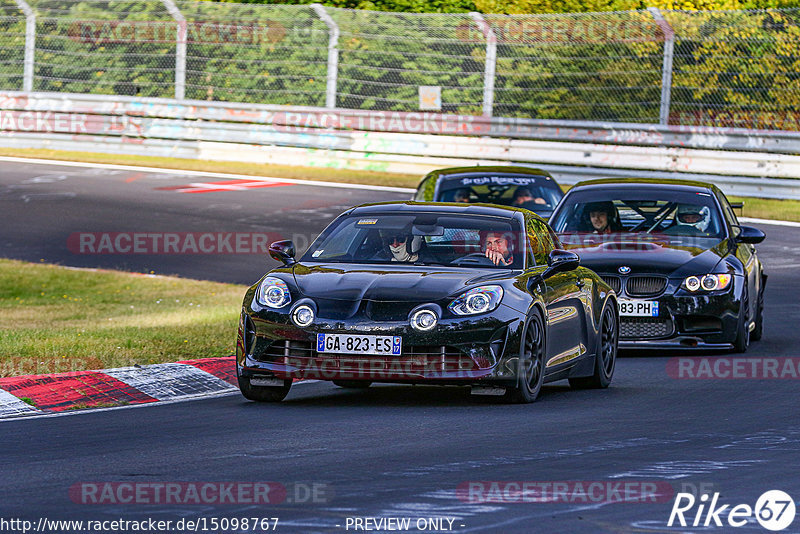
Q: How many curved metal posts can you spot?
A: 5